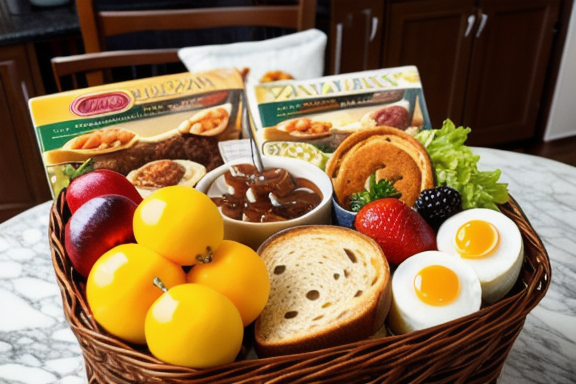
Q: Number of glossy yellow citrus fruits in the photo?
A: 4